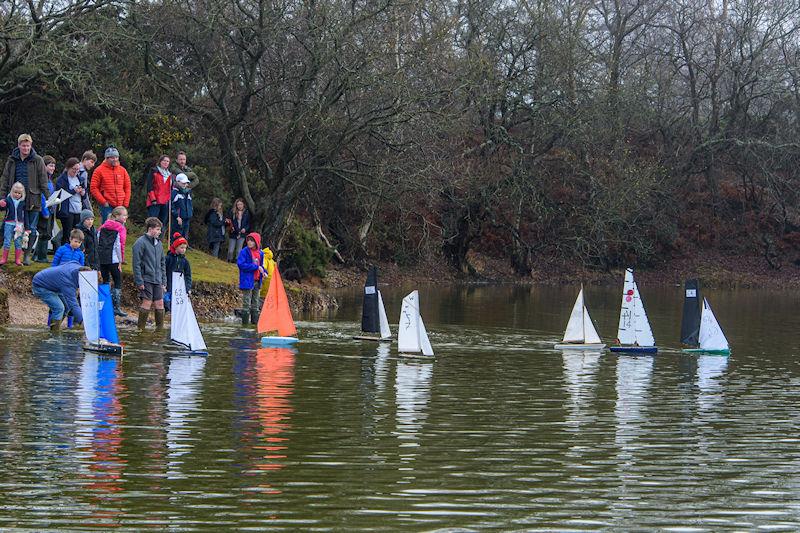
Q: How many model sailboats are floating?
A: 8